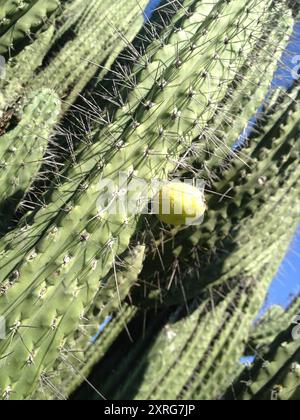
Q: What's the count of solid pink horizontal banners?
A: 0